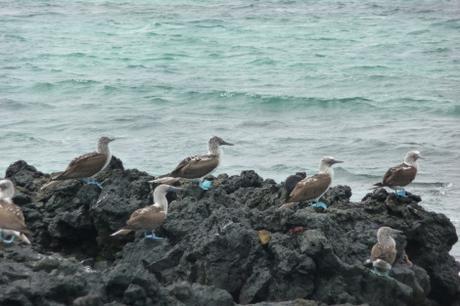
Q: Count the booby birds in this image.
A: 7